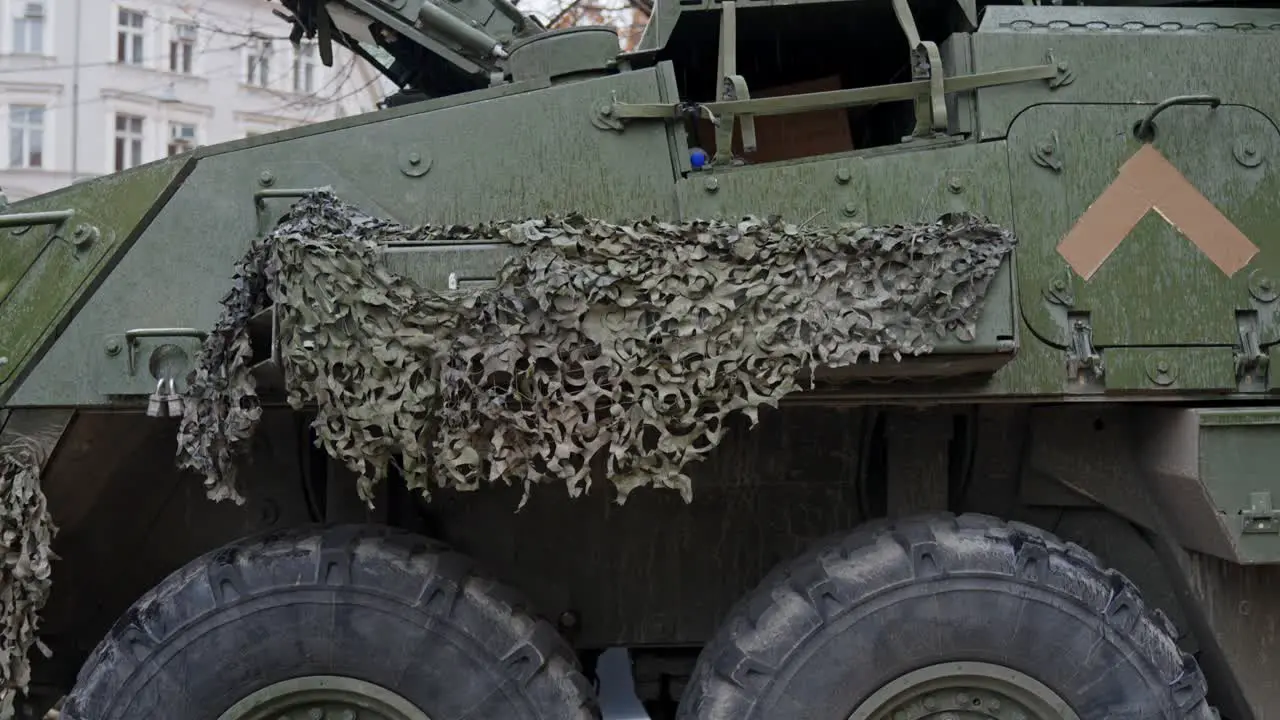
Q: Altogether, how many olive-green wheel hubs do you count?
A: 2